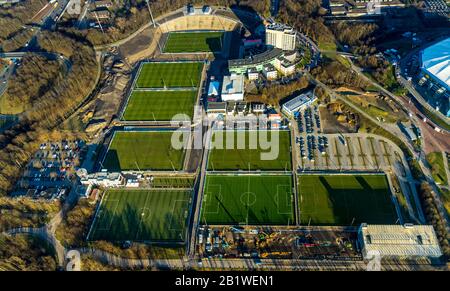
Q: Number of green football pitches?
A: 8